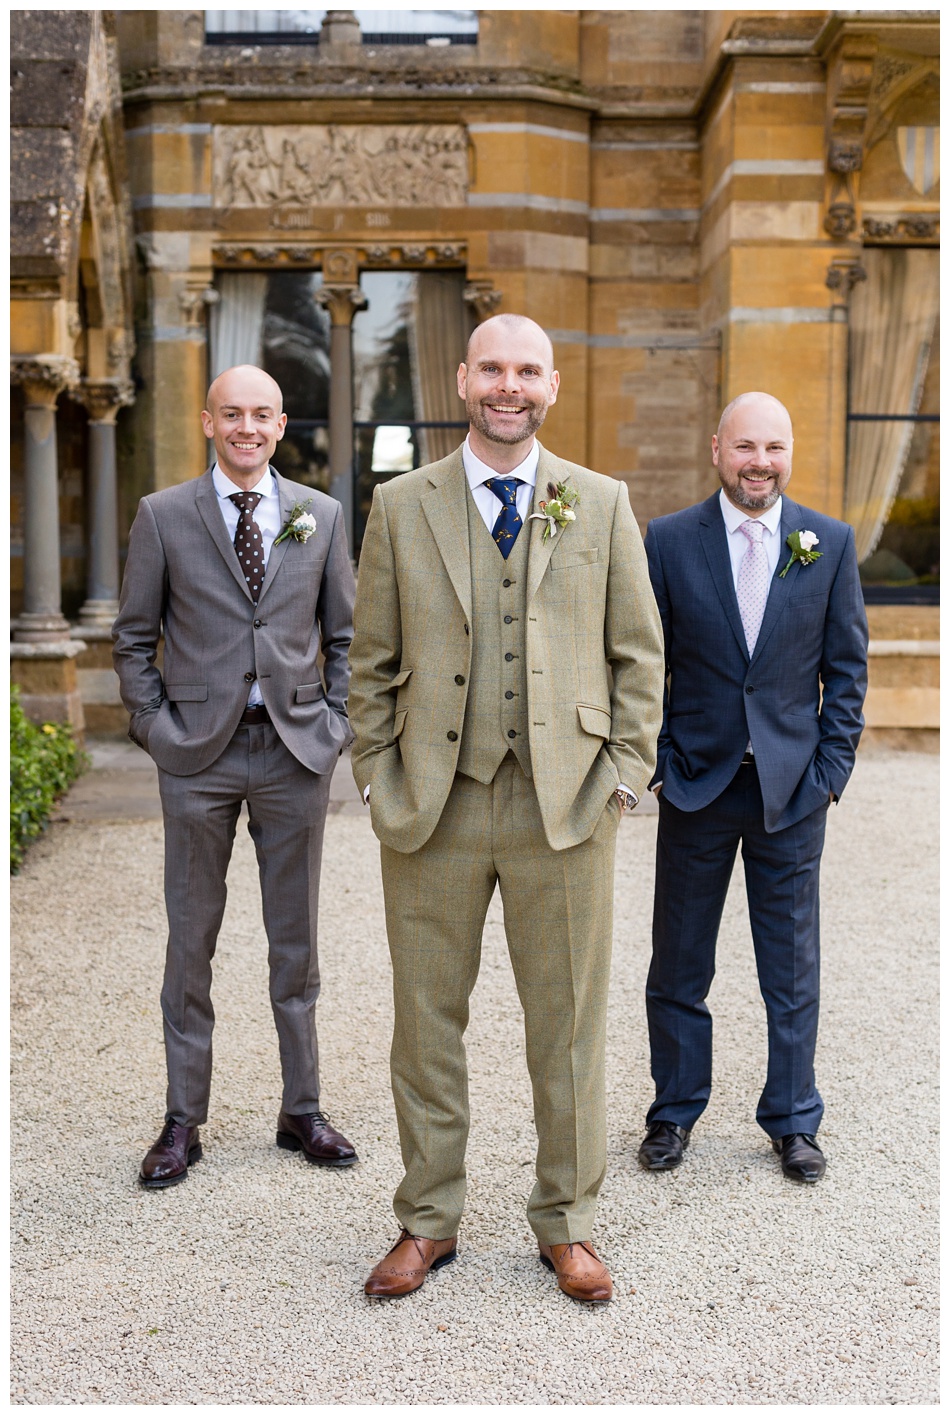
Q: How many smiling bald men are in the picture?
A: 3